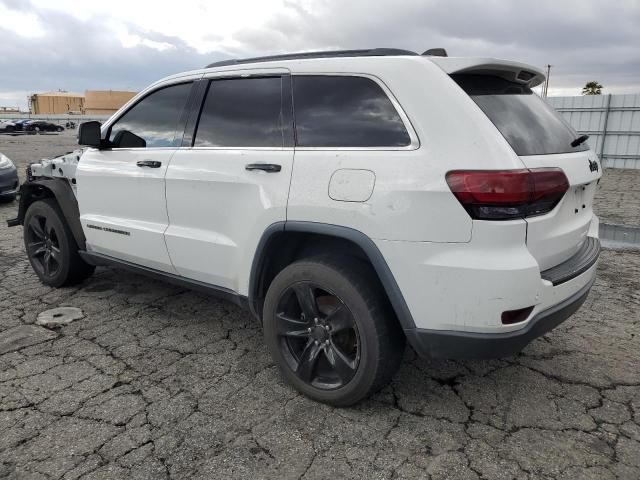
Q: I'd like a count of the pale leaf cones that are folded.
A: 0